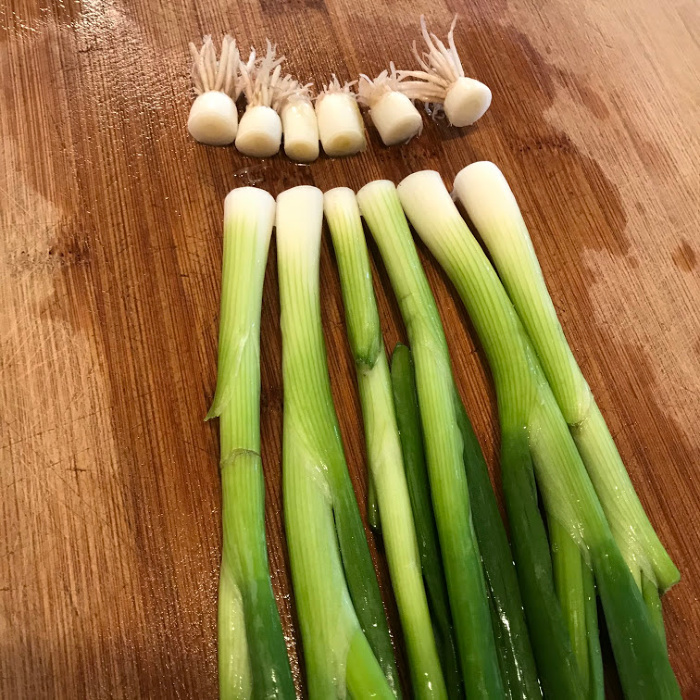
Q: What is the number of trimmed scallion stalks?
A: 6